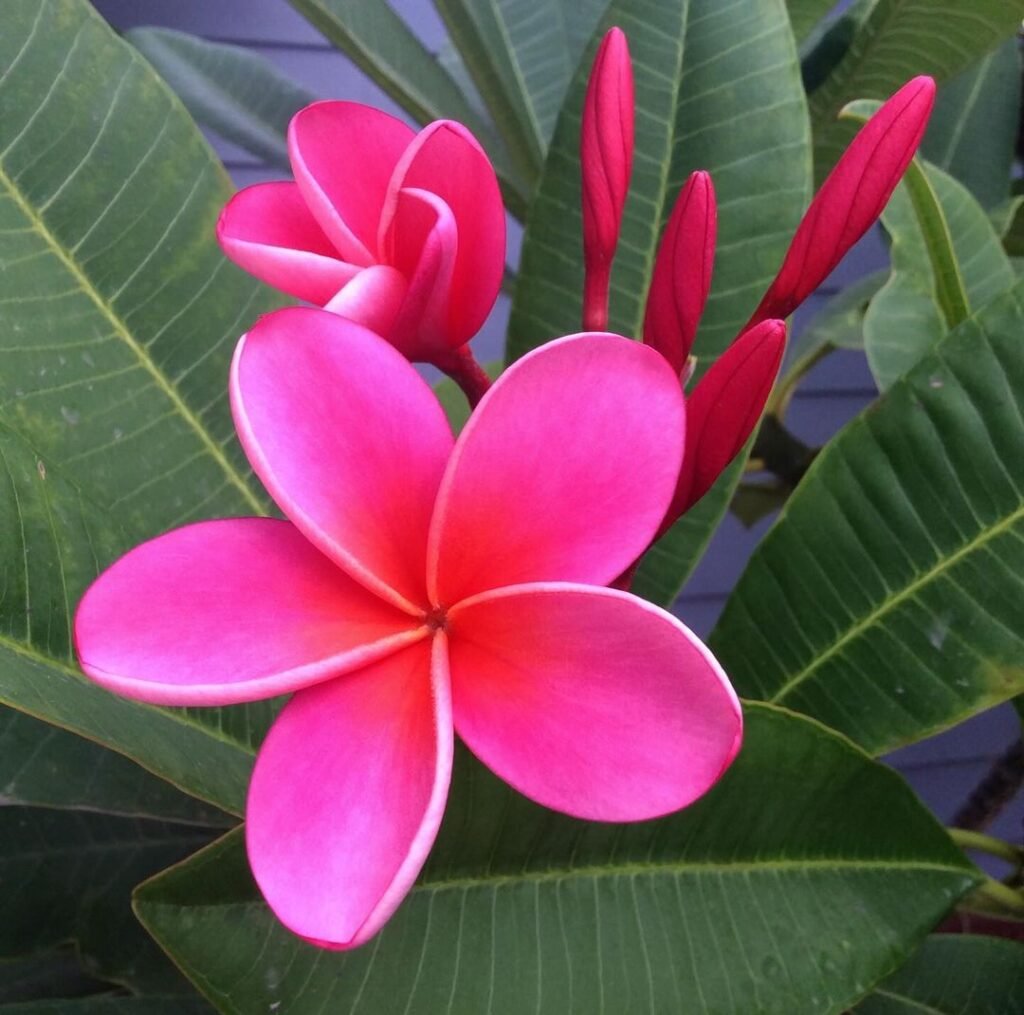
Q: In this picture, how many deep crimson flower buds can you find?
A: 4